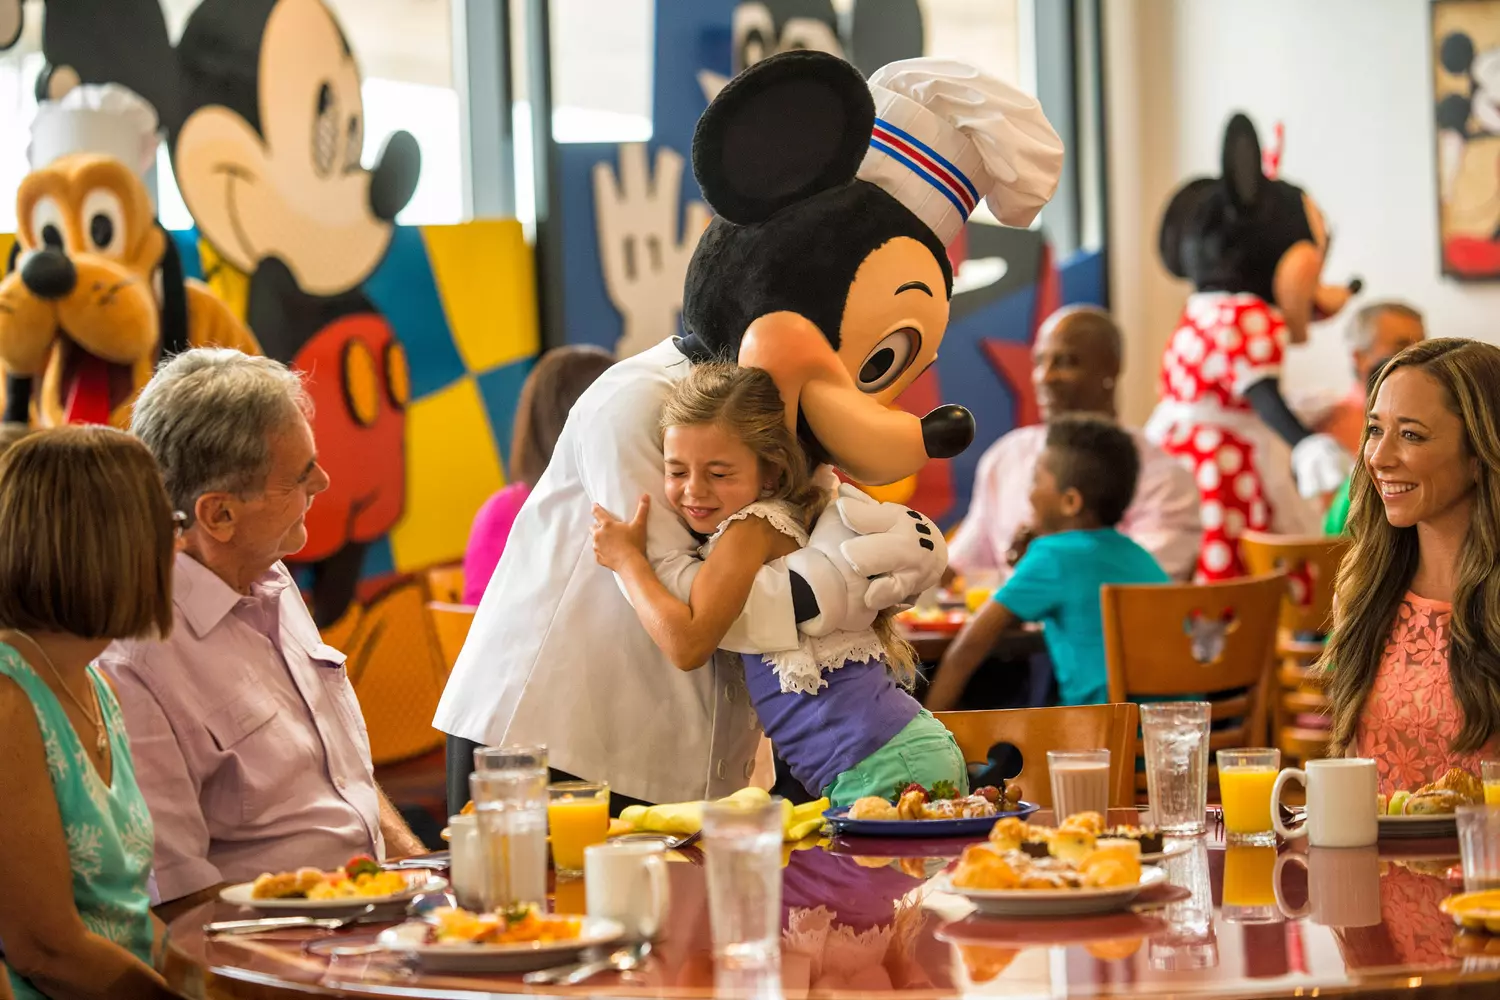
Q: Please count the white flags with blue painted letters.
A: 0